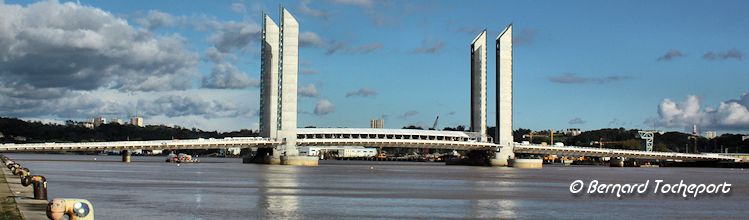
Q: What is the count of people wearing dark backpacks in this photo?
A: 0